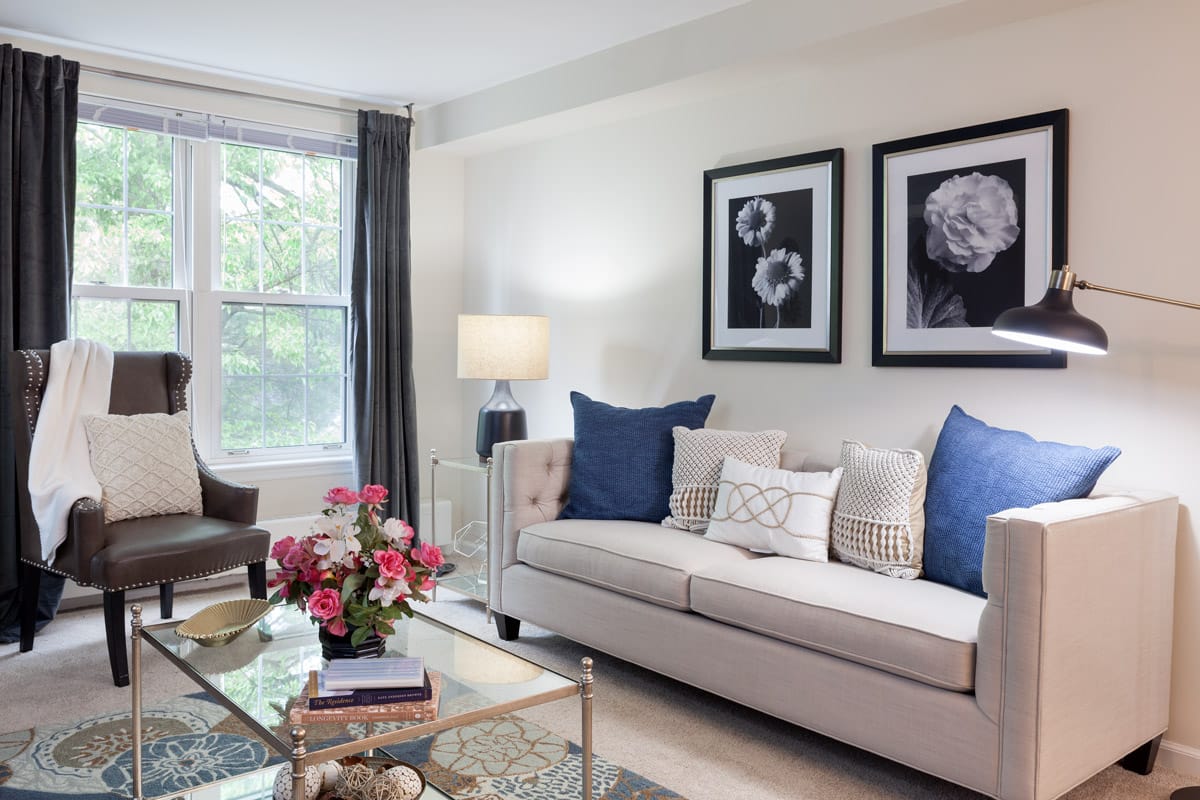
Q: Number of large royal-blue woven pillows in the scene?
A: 2